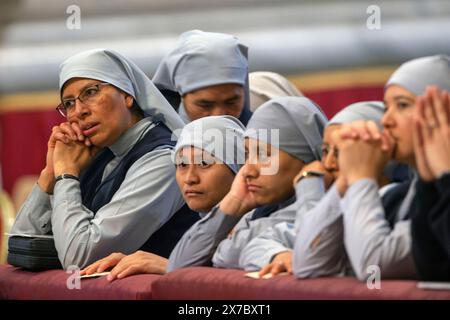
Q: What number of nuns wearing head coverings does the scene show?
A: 7